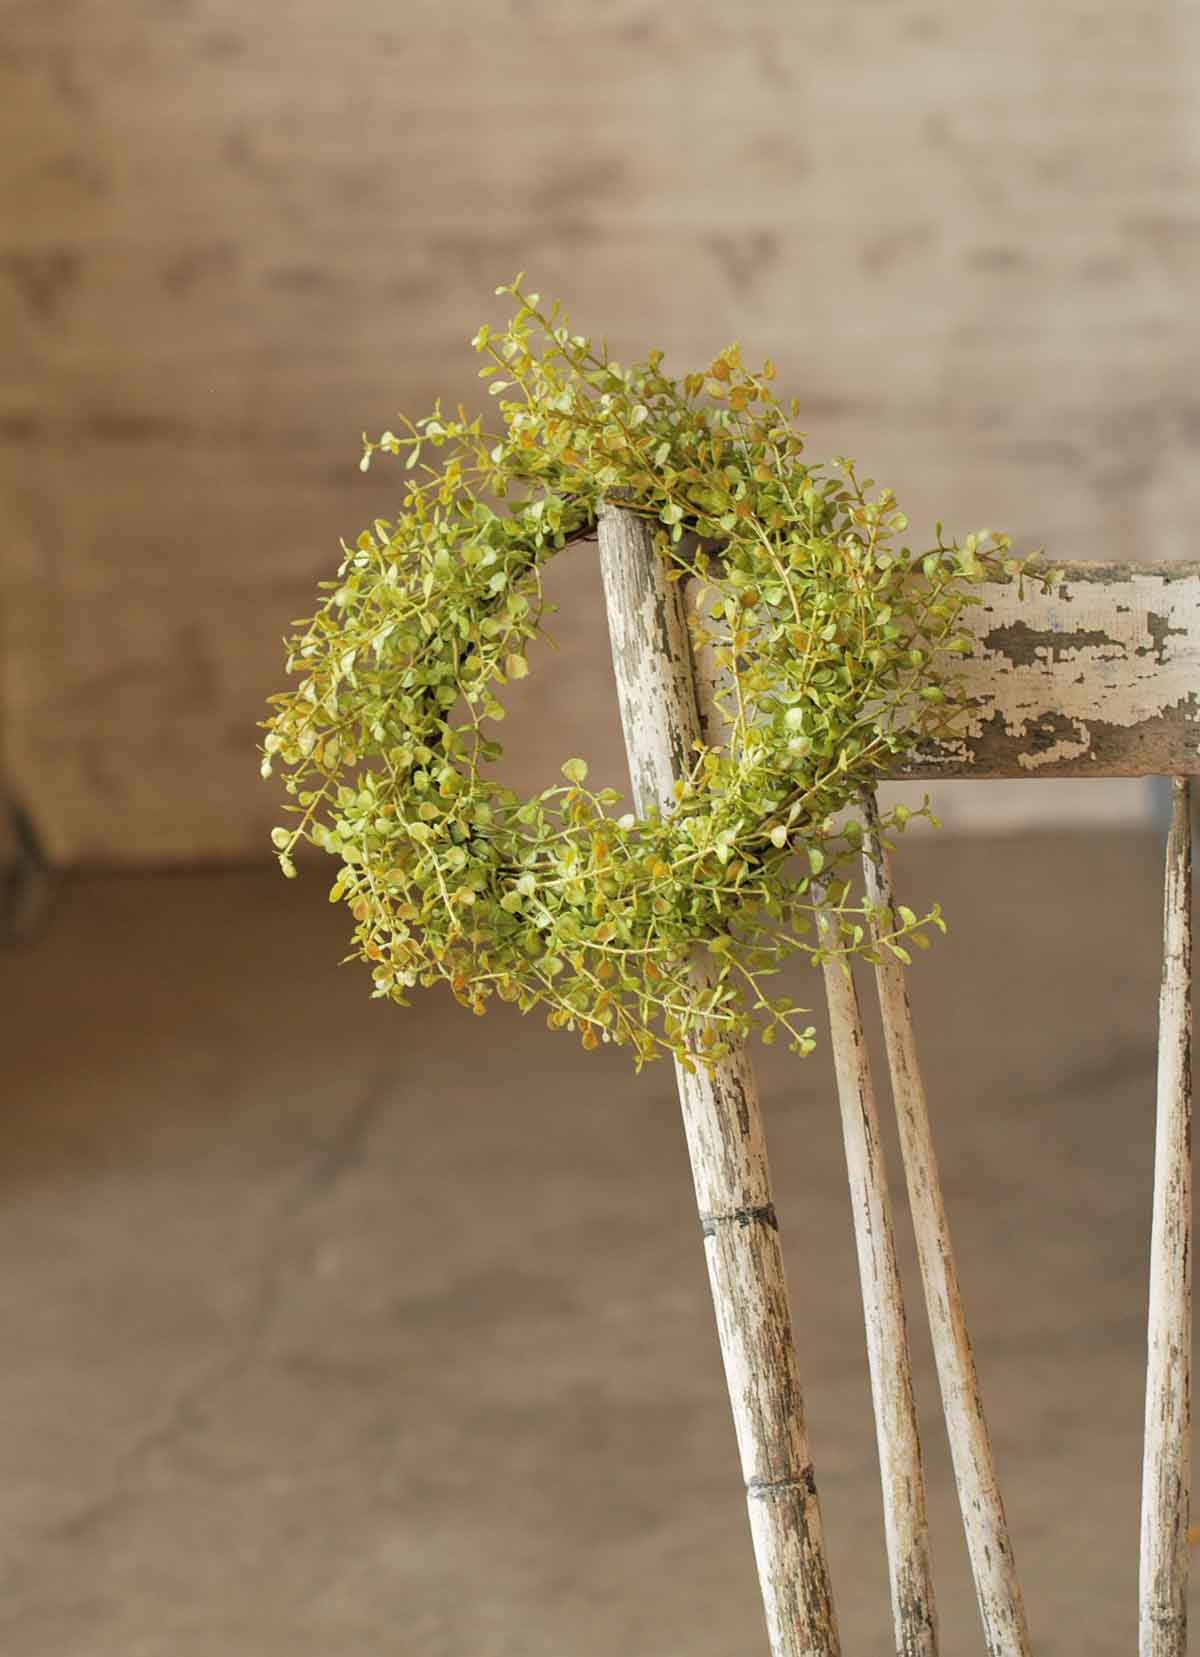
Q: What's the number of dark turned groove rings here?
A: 2